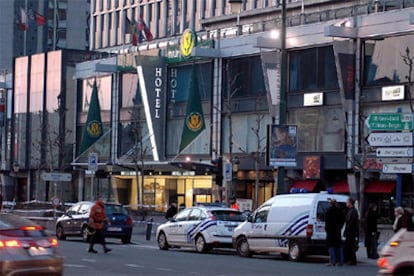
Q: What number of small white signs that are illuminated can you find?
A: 2